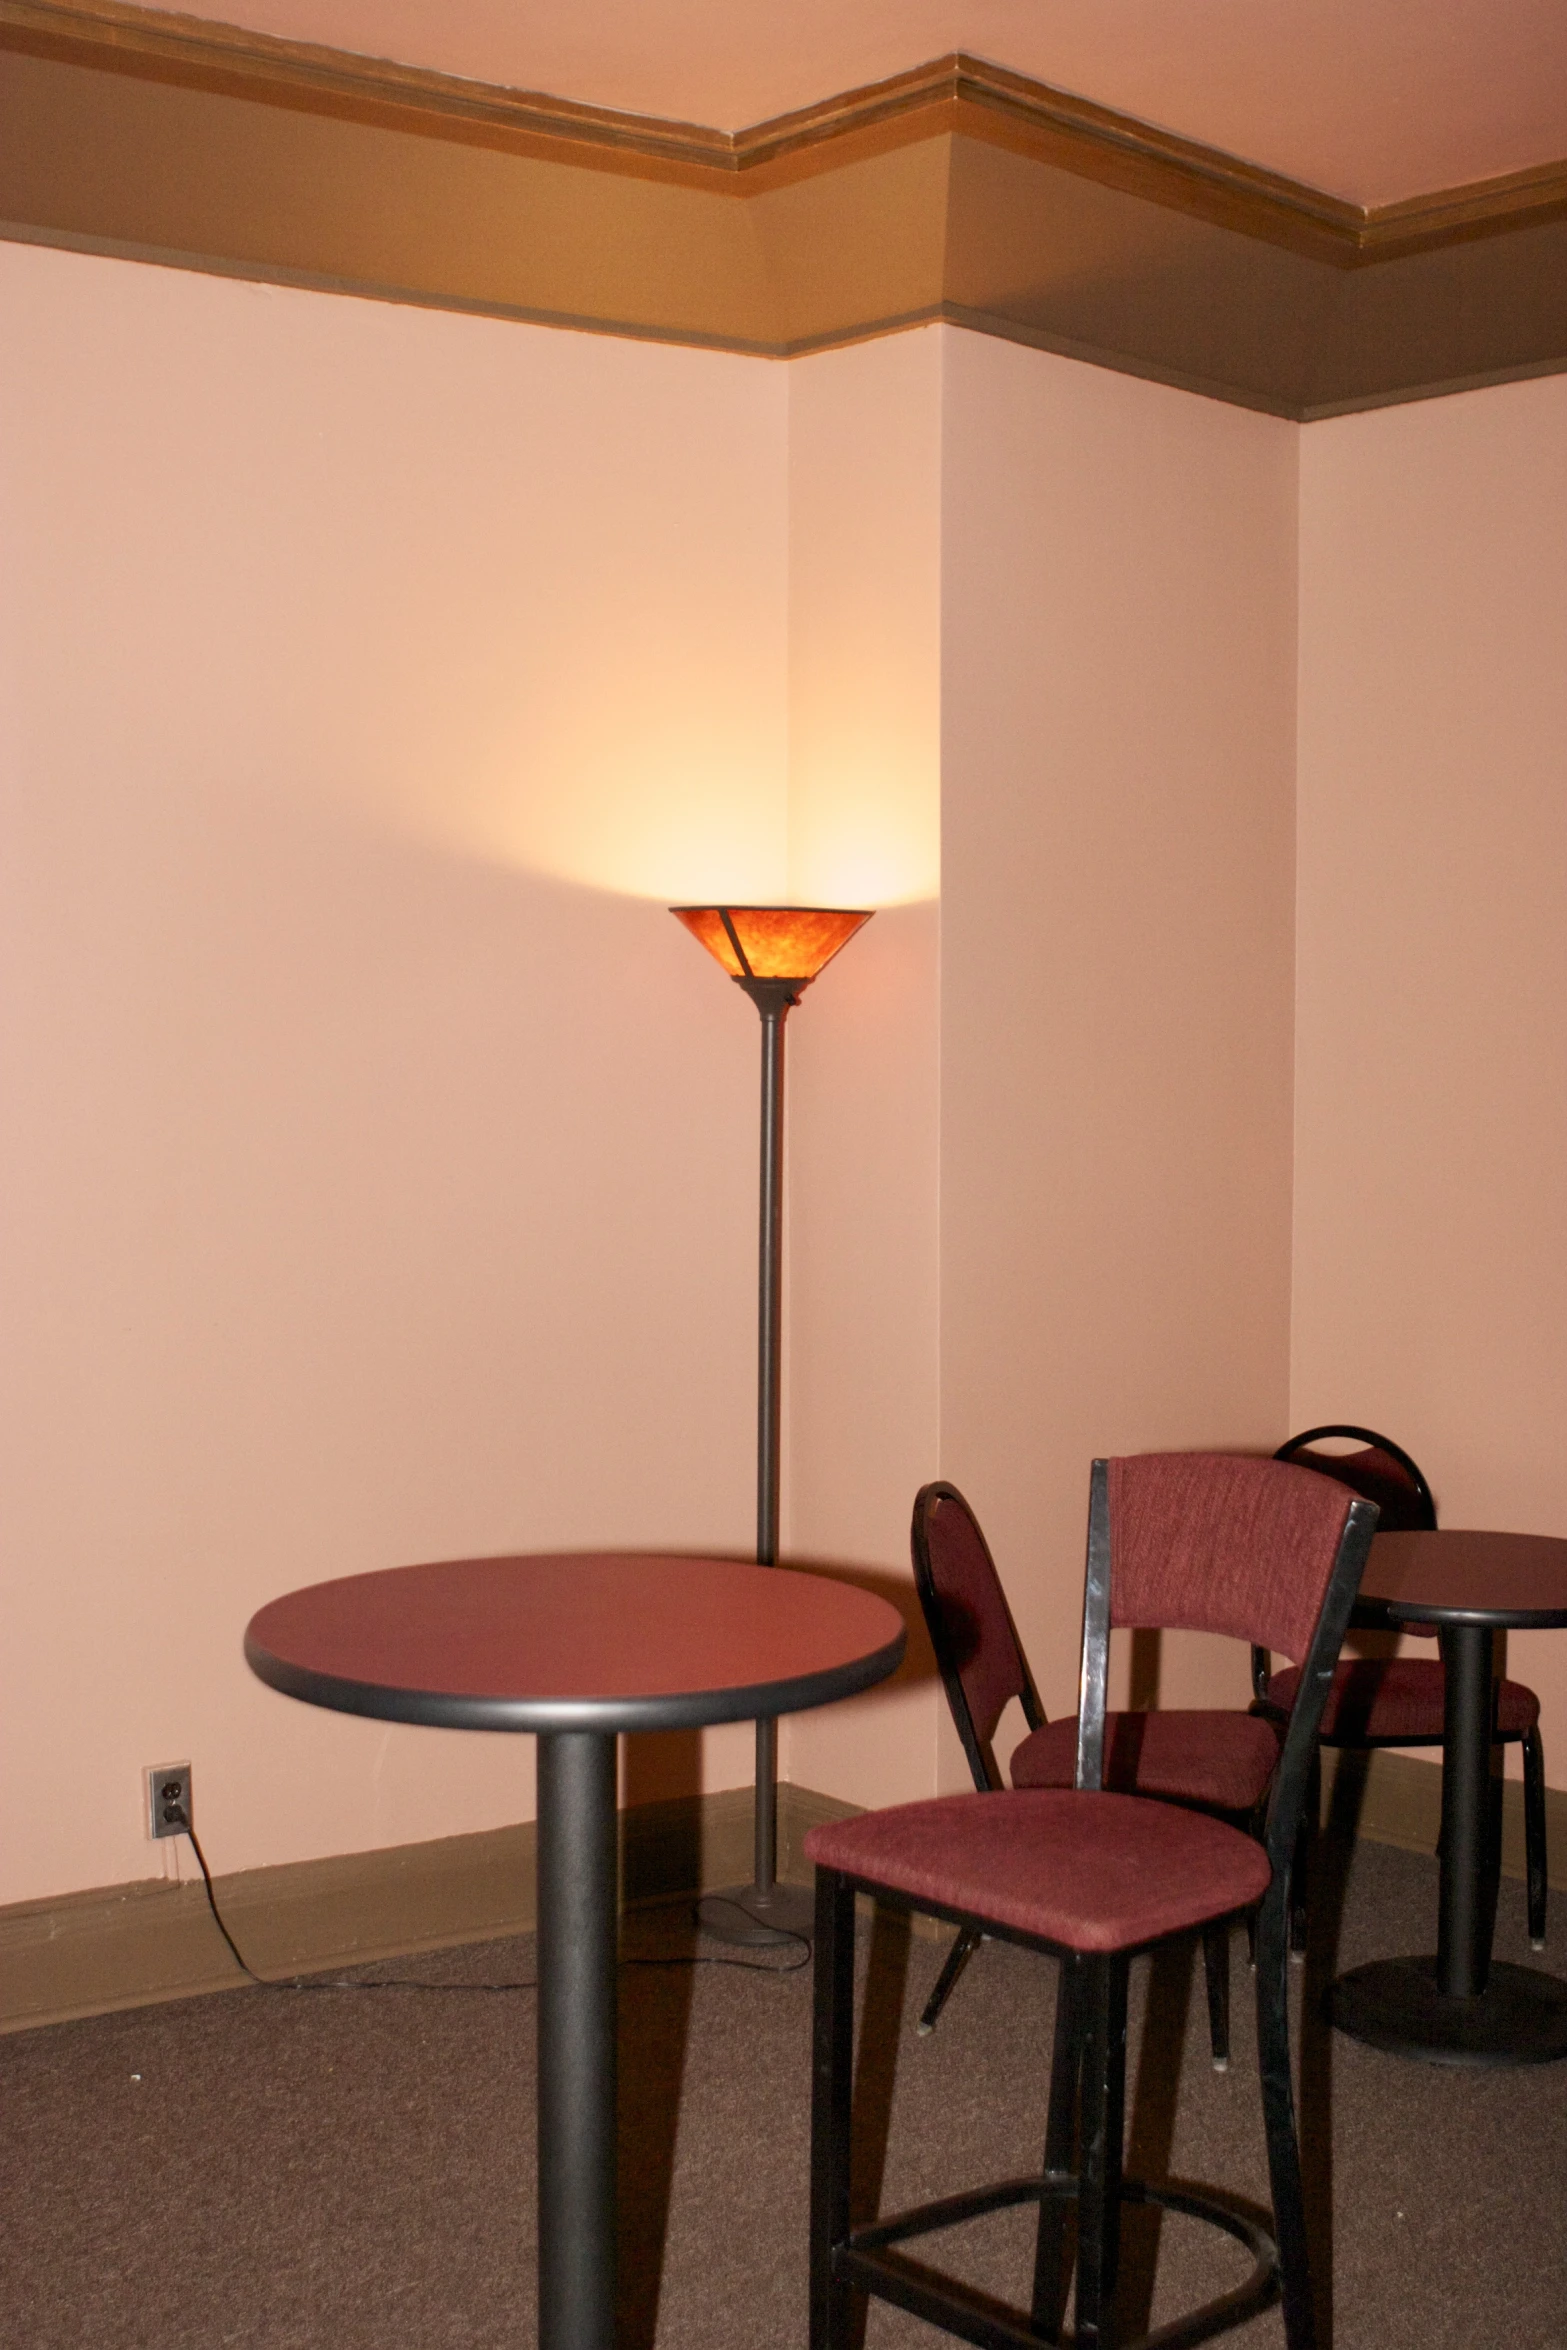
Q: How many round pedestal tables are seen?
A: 2